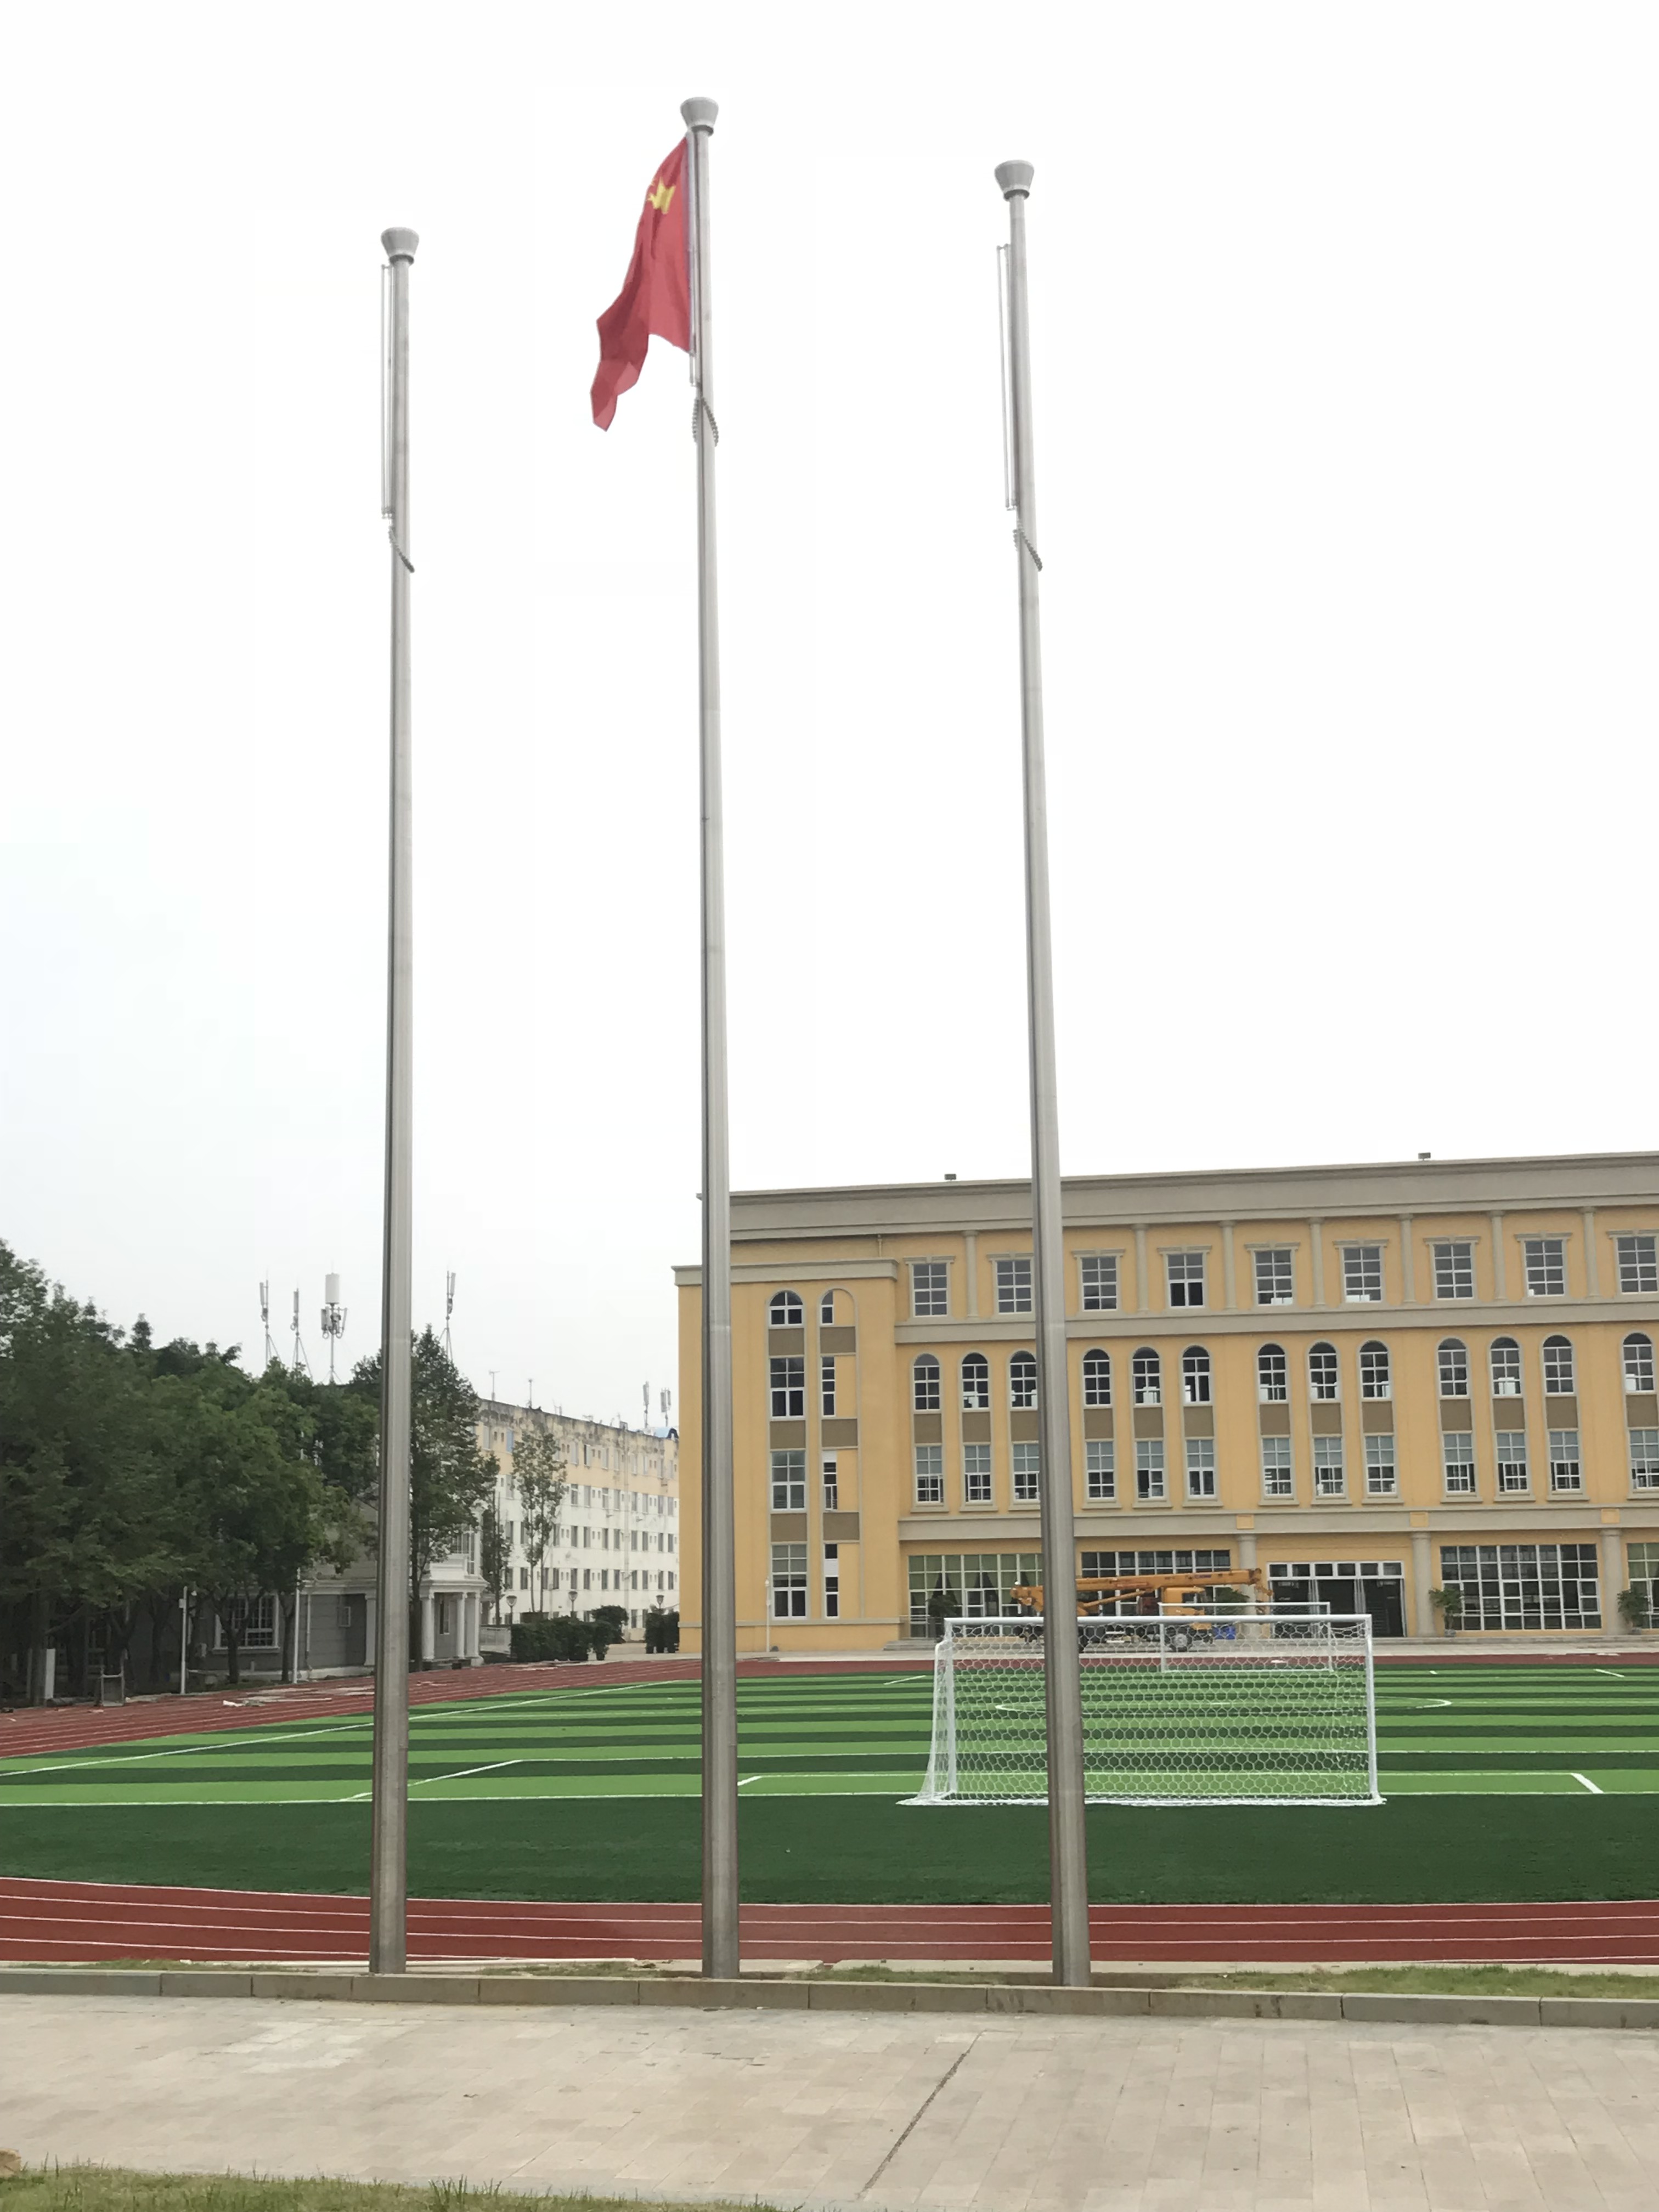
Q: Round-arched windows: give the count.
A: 15